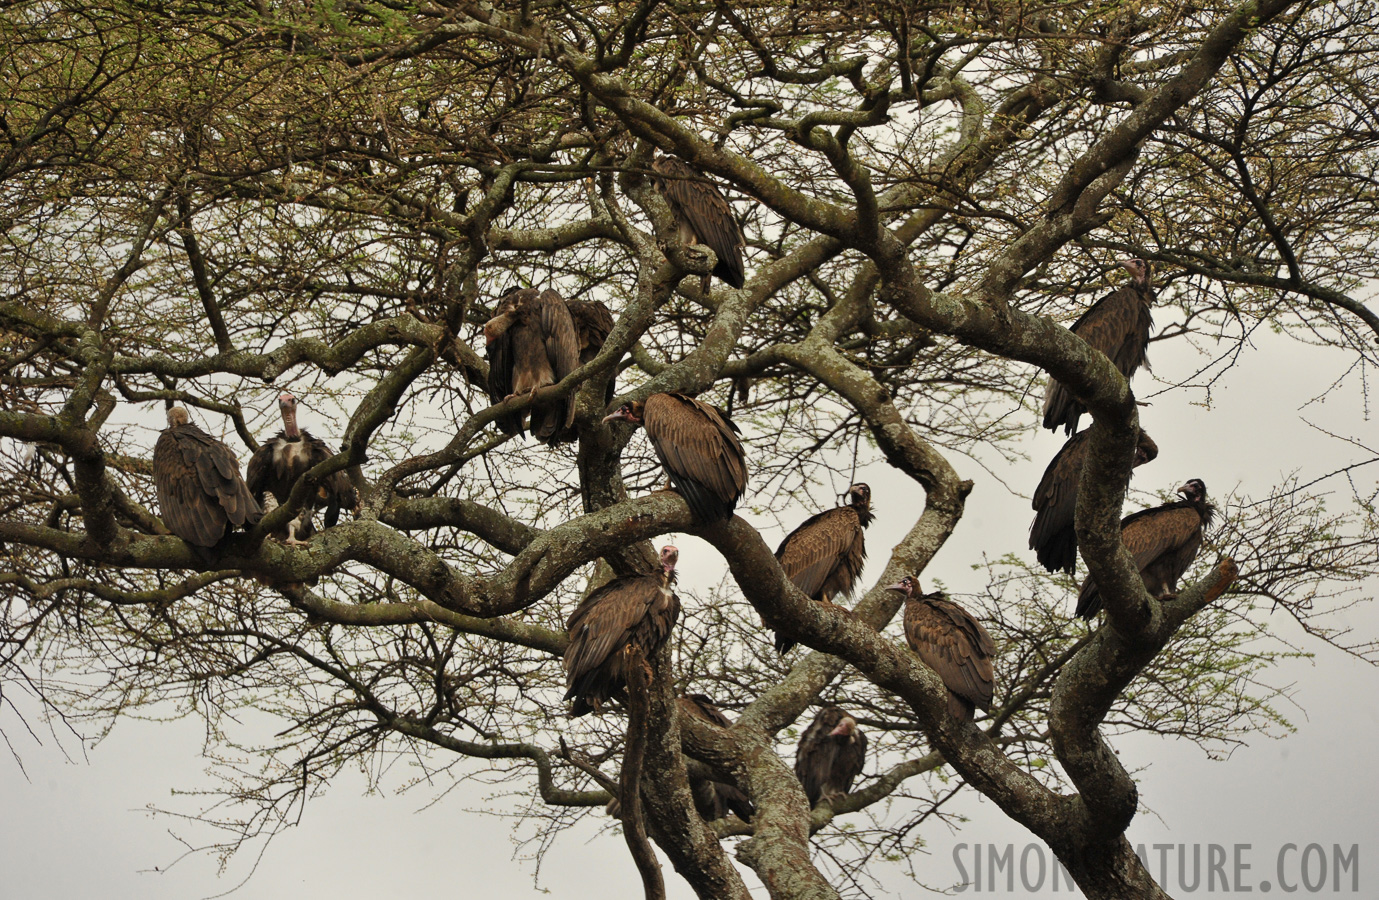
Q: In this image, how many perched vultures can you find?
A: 14